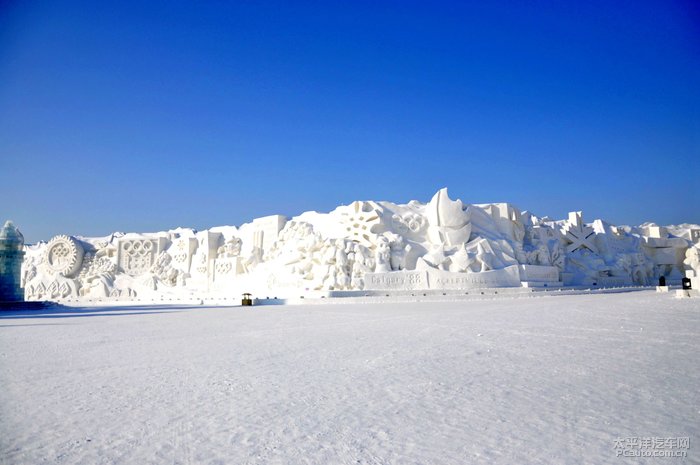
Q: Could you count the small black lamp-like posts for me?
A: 3